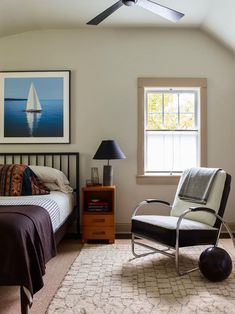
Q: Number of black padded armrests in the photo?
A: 2